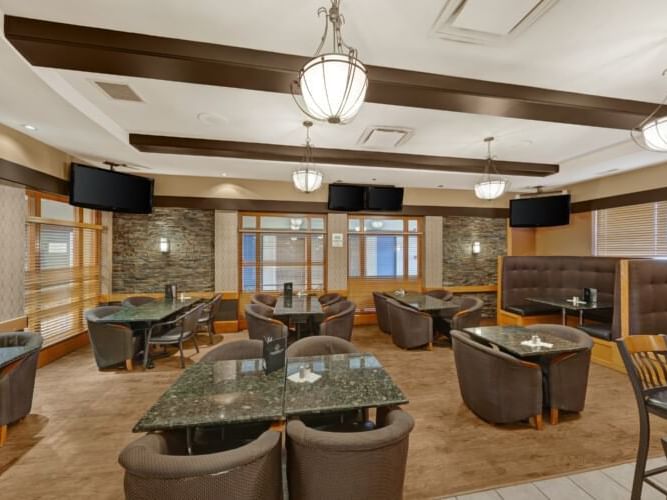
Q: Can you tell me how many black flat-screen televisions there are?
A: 4